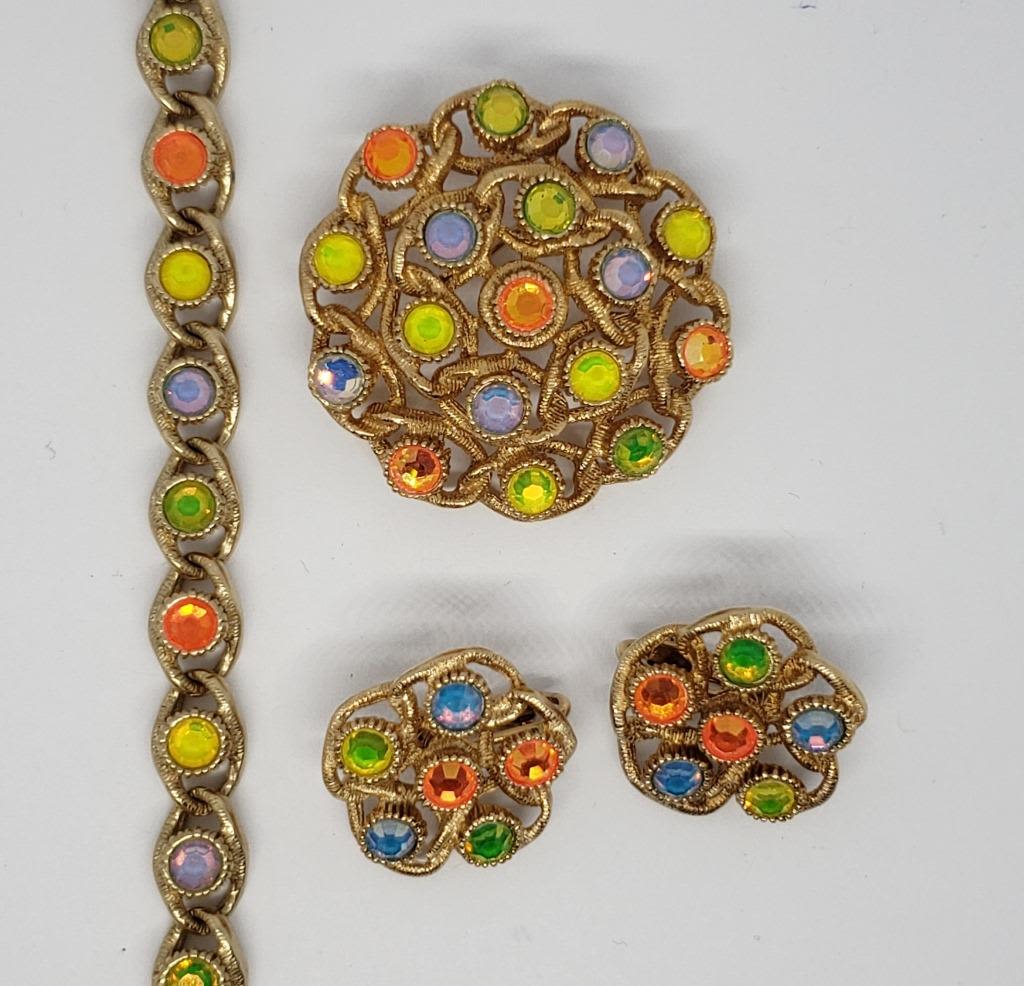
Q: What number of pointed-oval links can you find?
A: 9